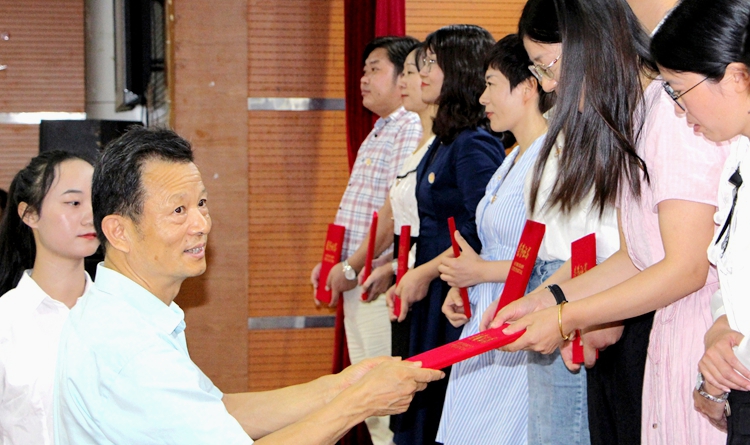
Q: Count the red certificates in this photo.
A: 7